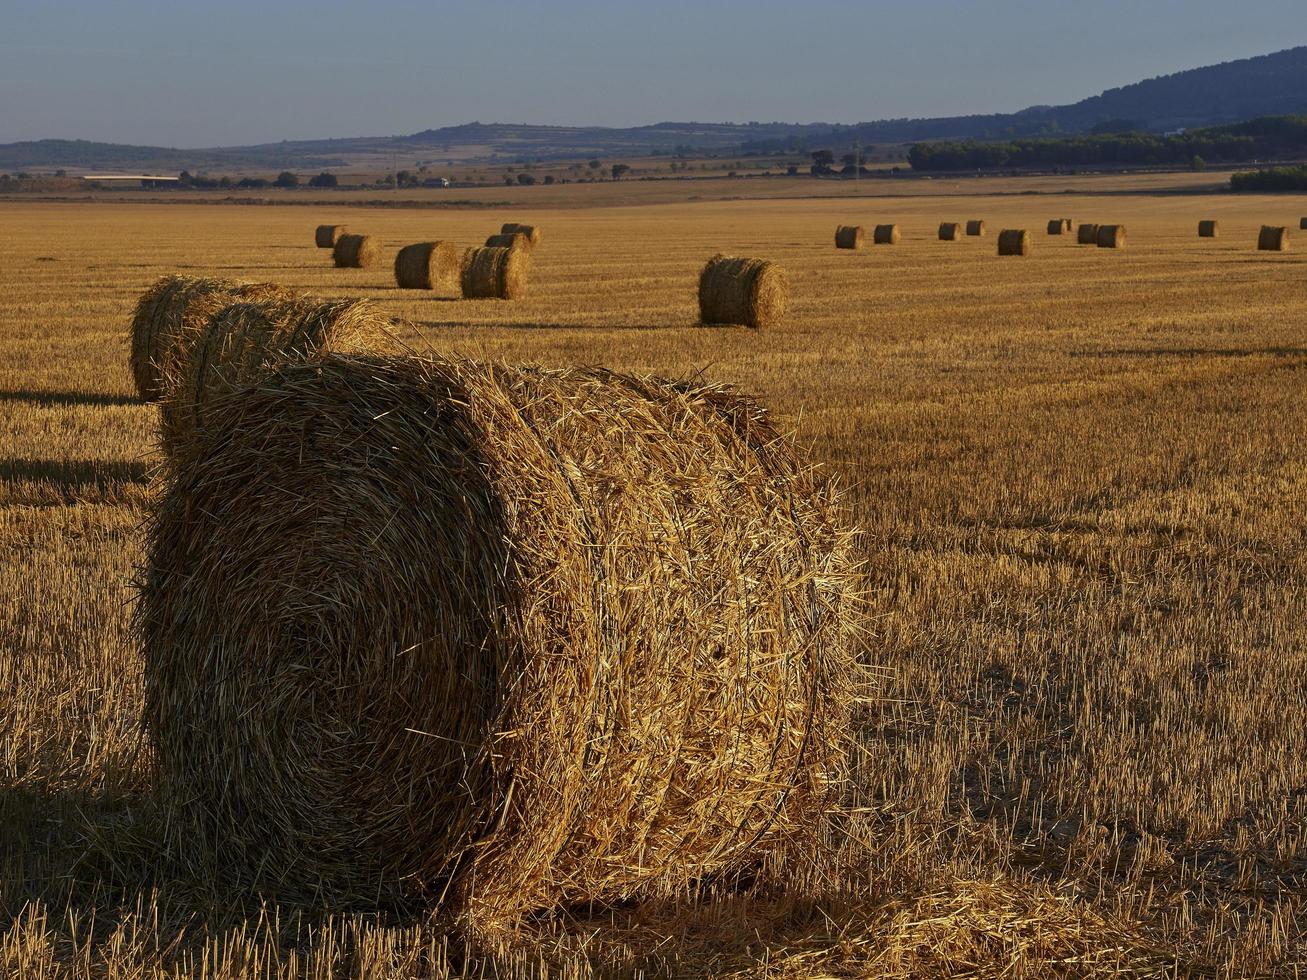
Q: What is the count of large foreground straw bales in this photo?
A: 3